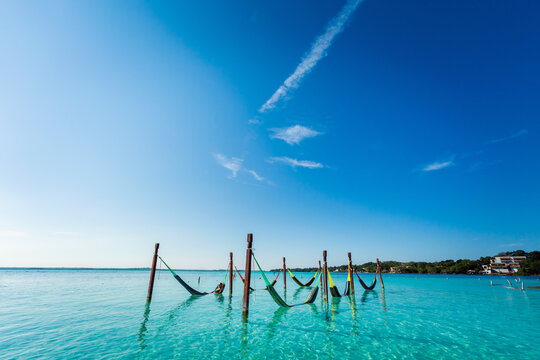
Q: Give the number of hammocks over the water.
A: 6